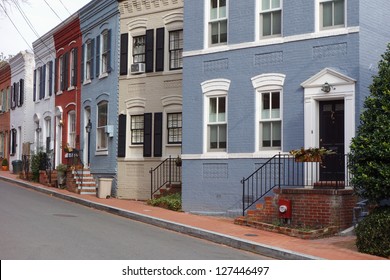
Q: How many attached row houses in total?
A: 7